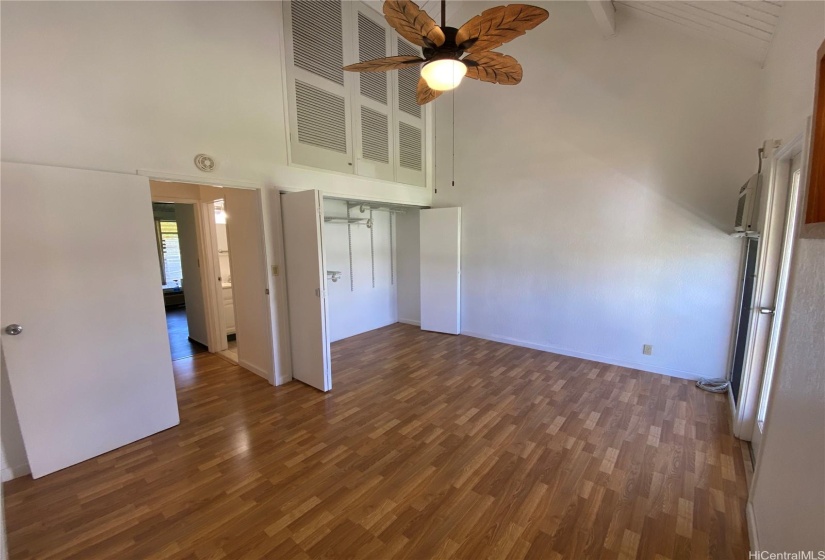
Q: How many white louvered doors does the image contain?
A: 3